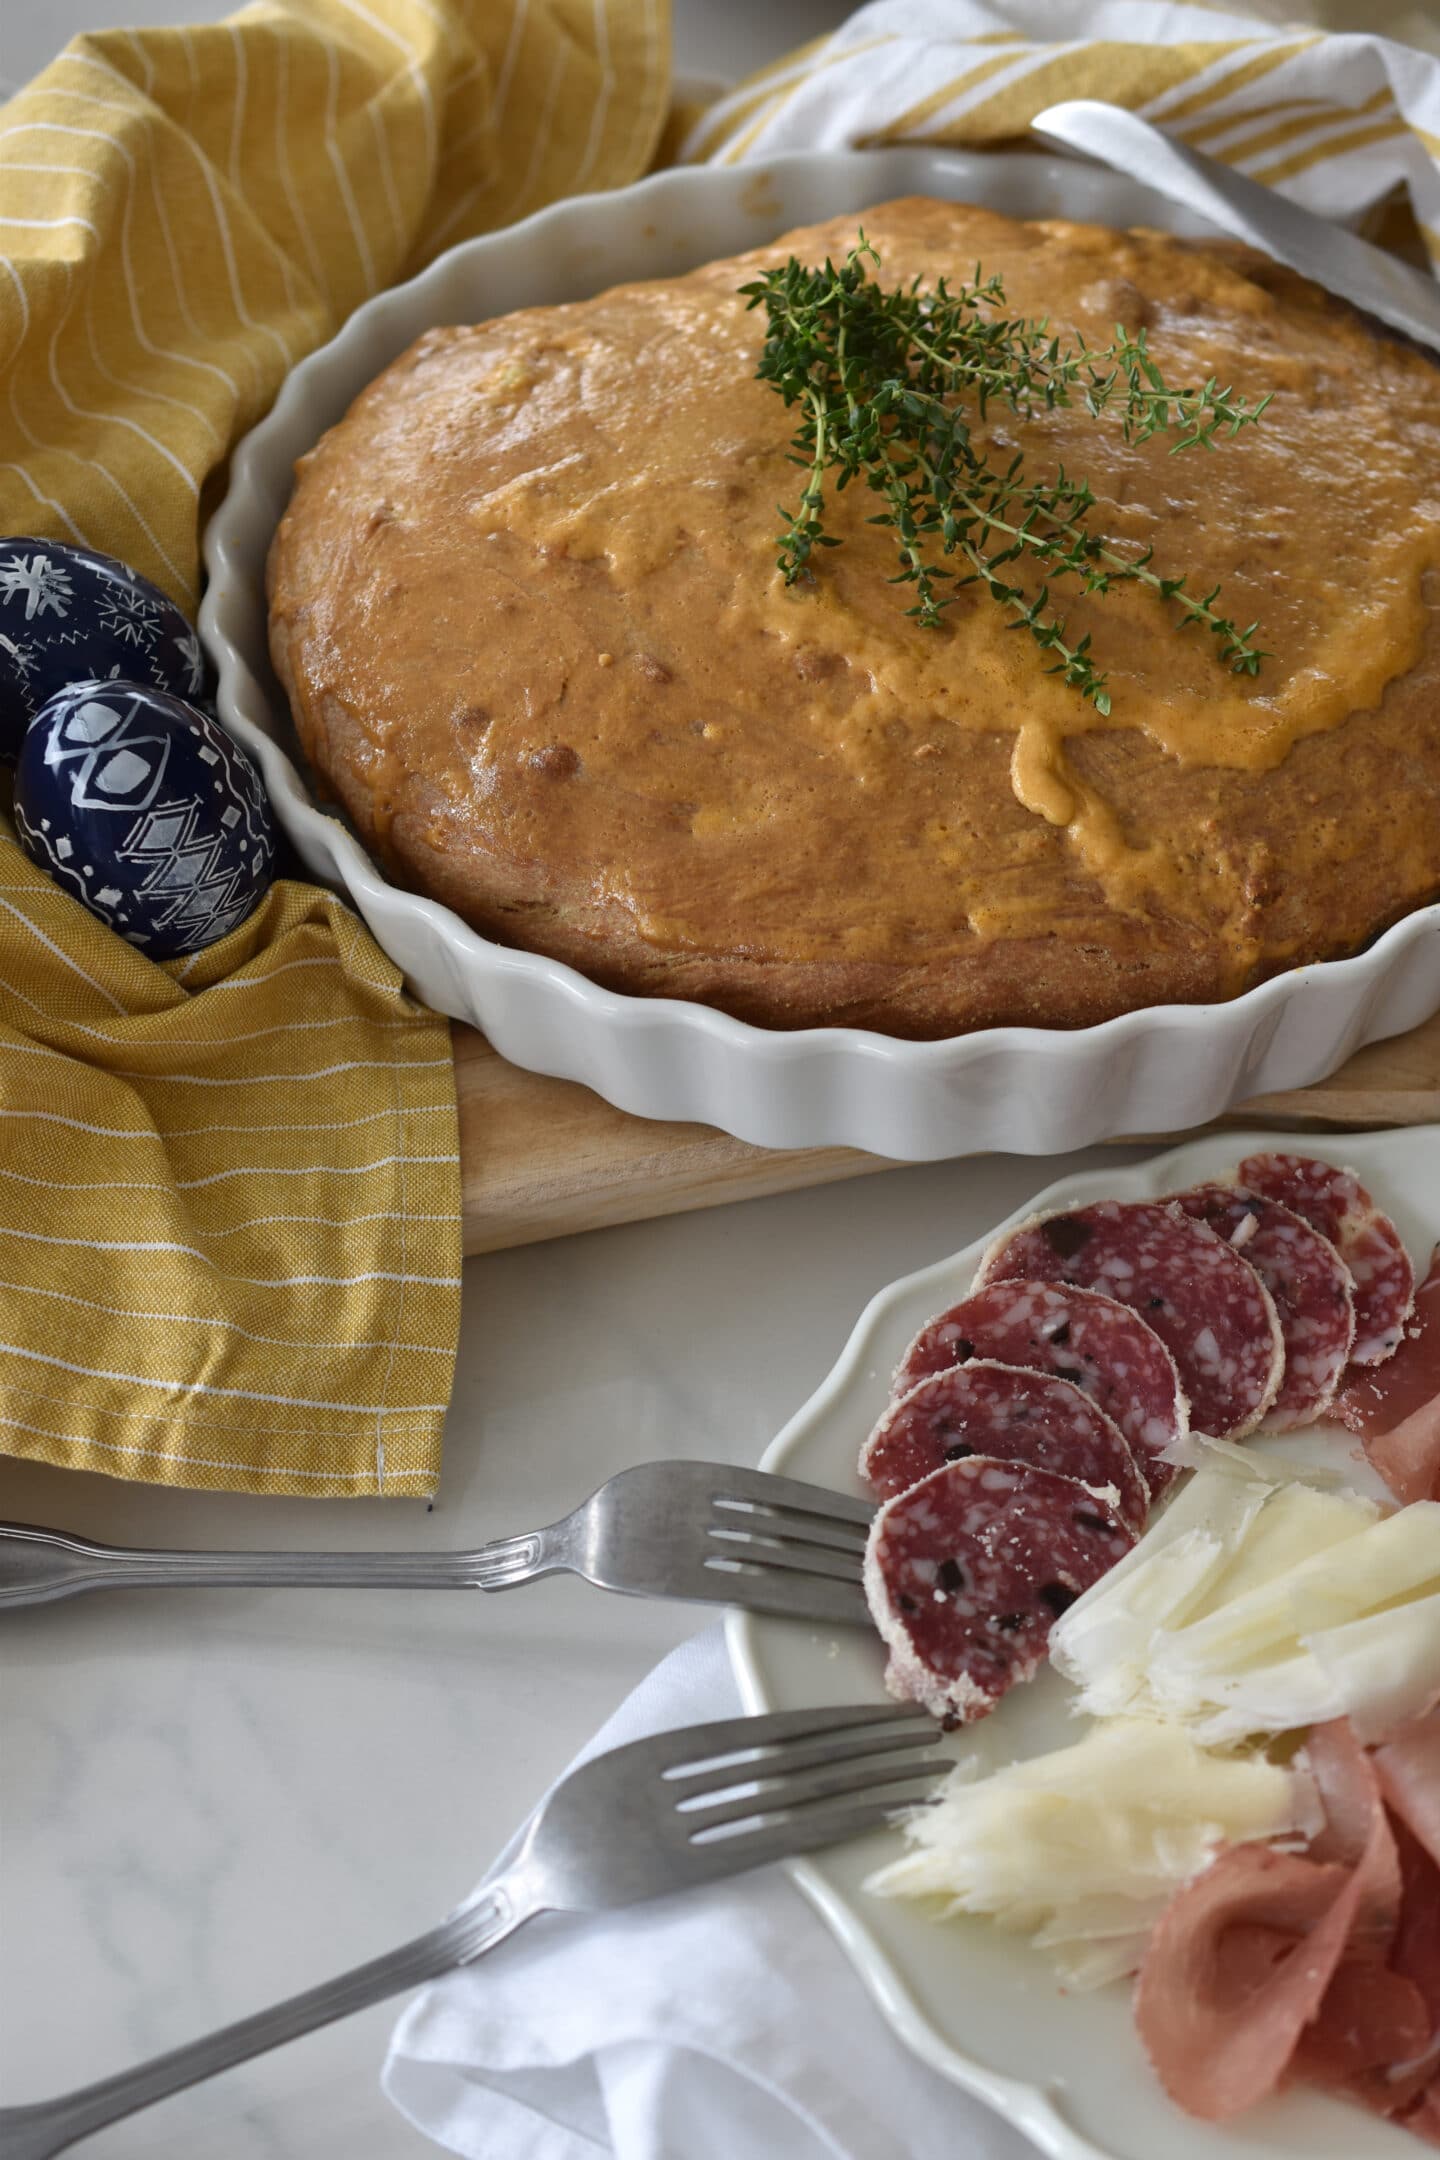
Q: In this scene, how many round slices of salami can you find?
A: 6